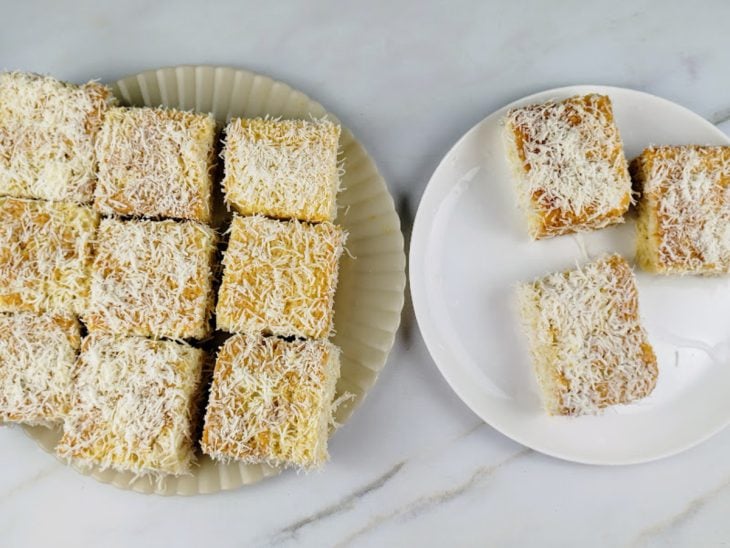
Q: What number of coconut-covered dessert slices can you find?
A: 12